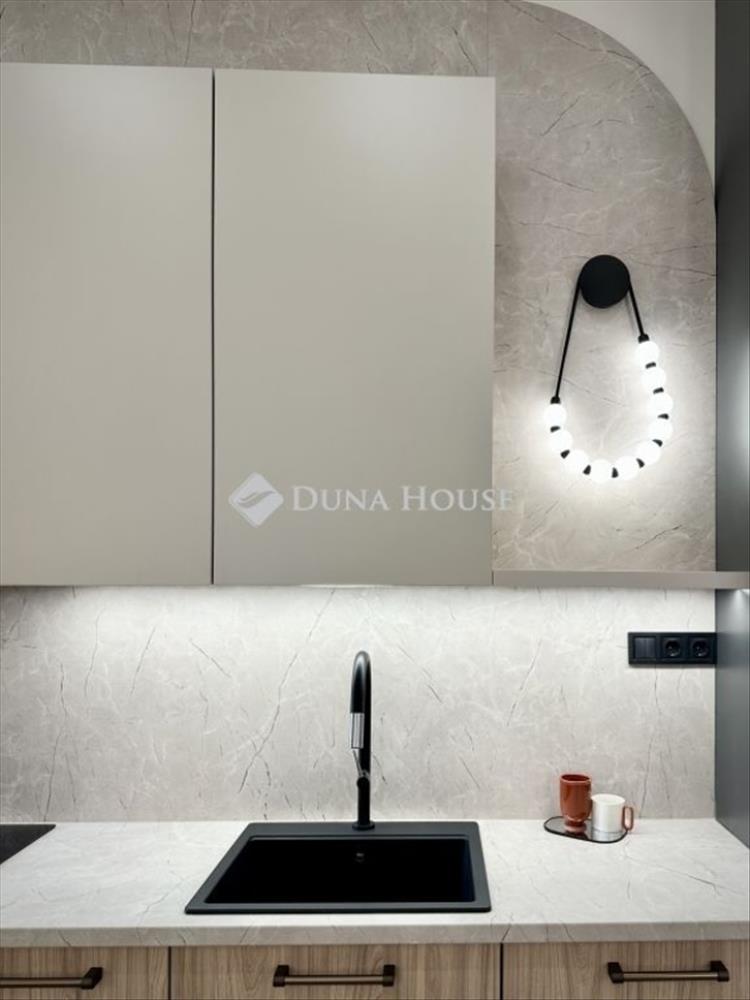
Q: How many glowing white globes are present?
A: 10